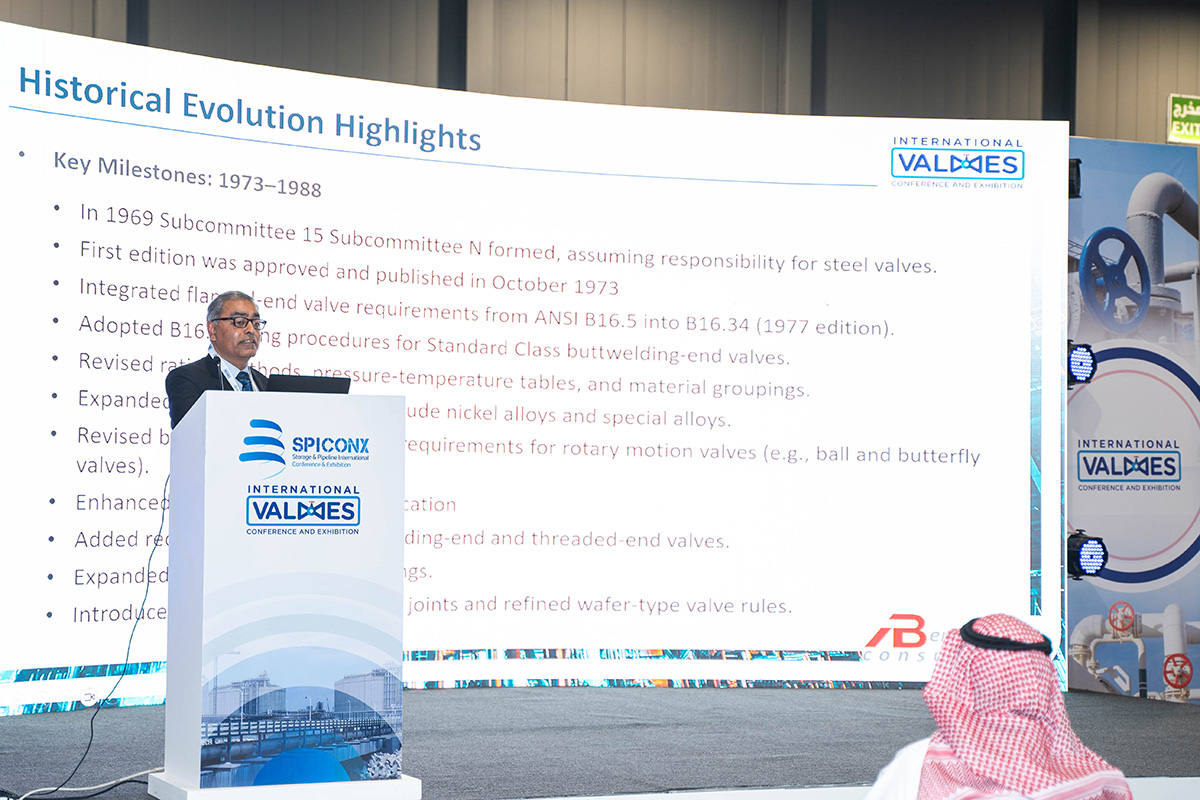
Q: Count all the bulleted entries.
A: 12